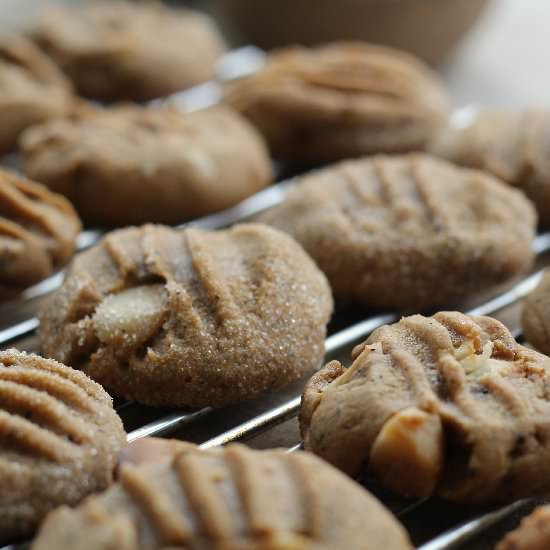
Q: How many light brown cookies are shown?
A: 13